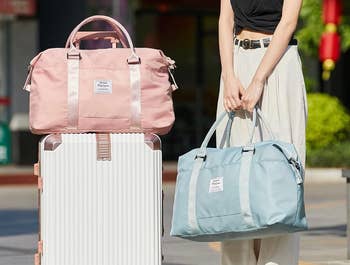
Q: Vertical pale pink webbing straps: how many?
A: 2